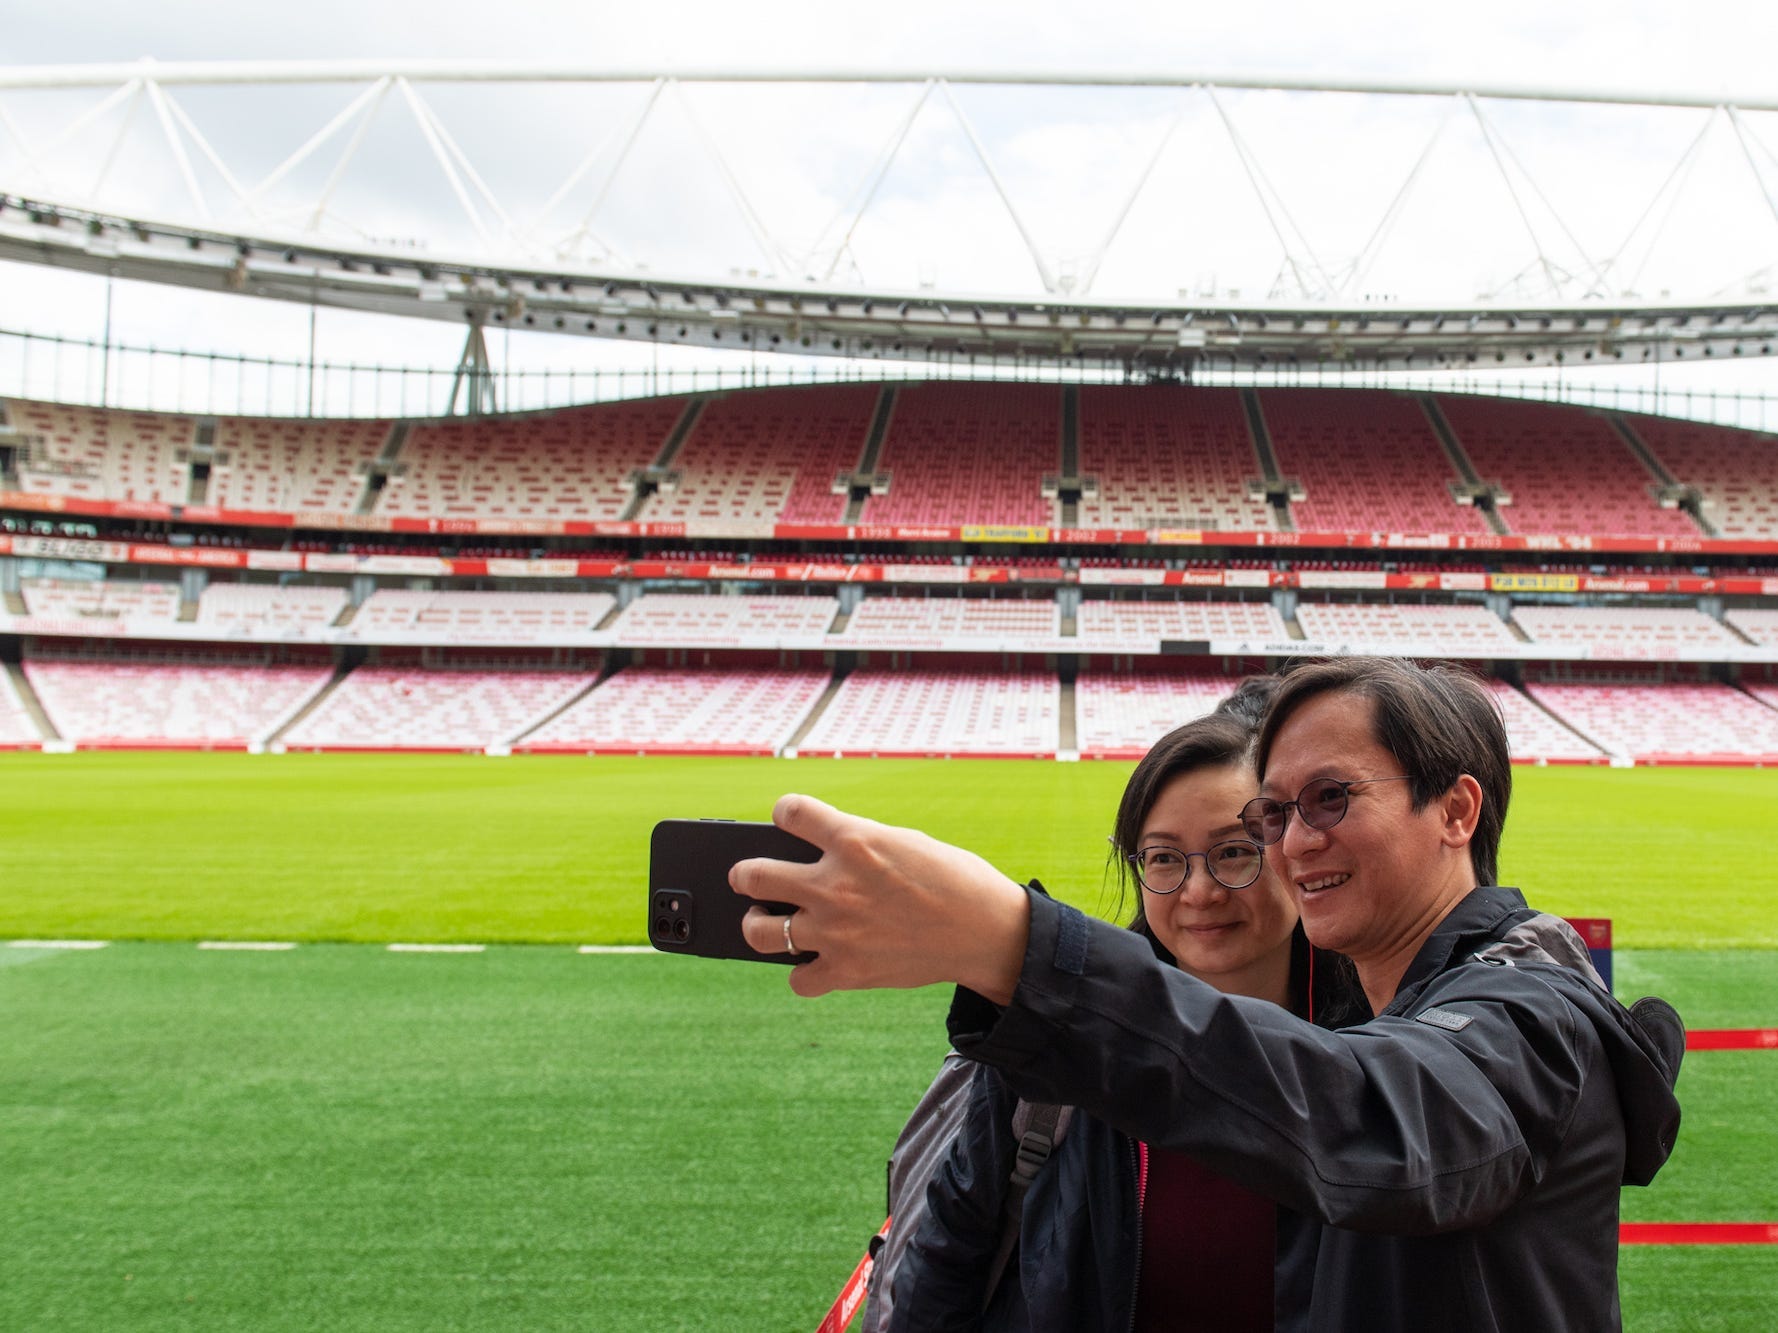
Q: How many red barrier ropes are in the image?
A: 3